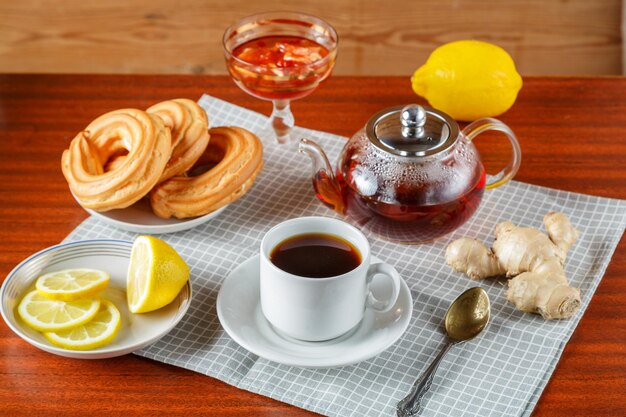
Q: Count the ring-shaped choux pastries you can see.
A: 3